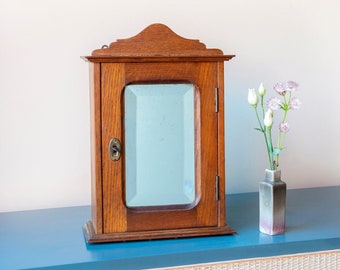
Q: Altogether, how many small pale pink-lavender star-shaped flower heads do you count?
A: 5